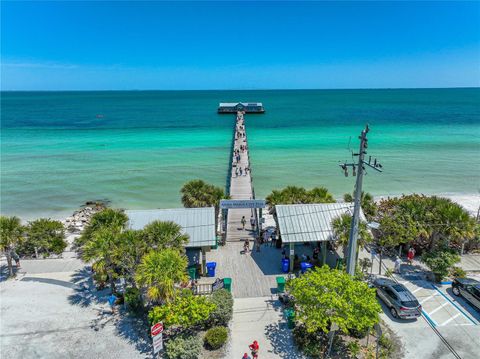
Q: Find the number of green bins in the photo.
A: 4